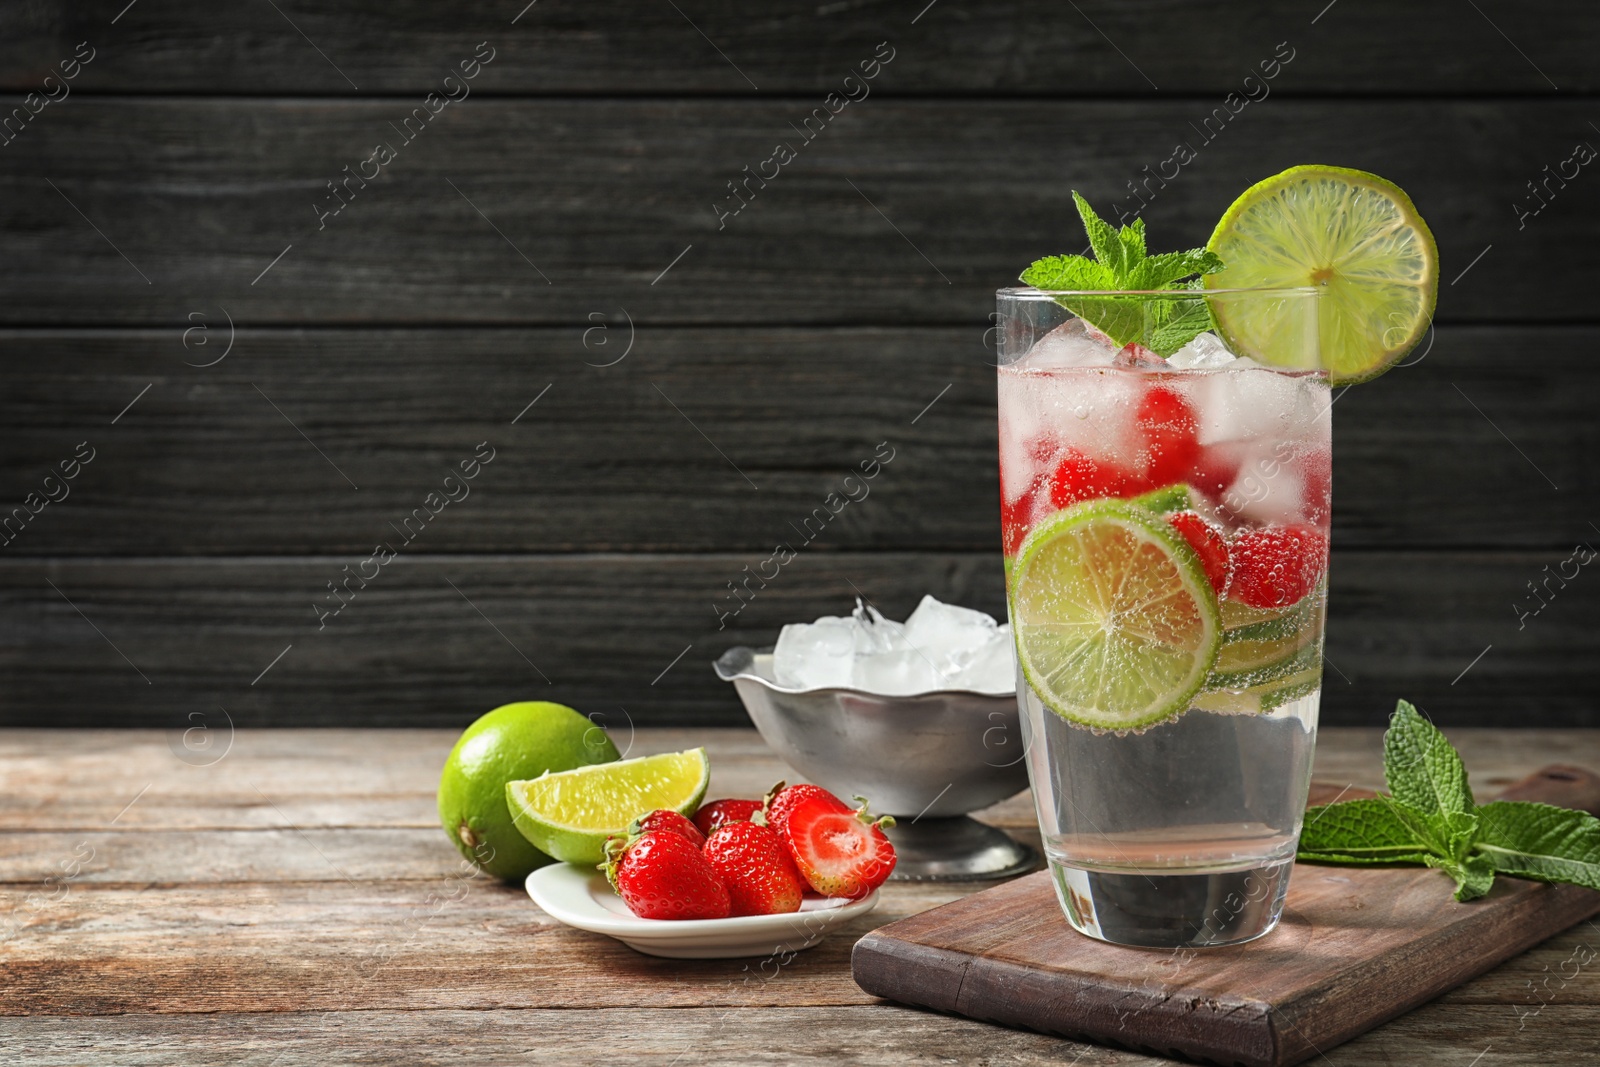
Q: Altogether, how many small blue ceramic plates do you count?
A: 0